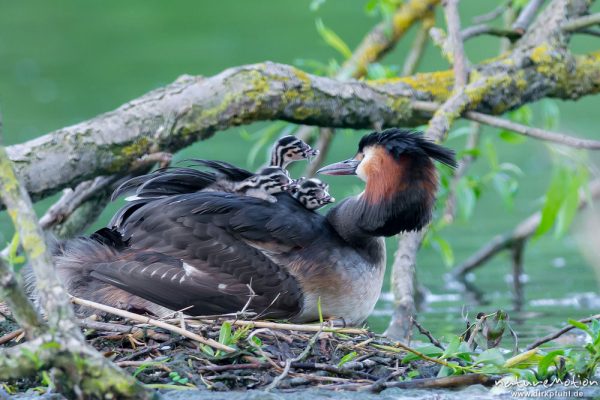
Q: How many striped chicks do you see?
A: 3